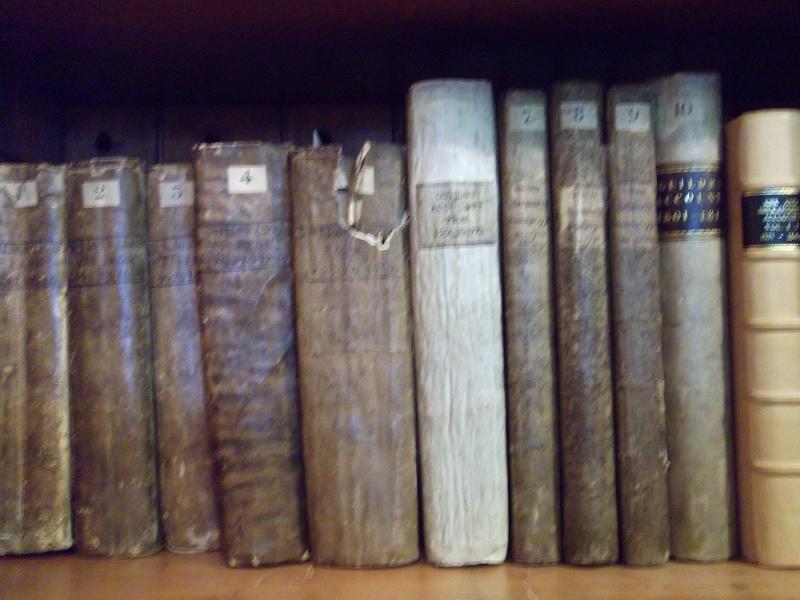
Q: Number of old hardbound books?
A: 11